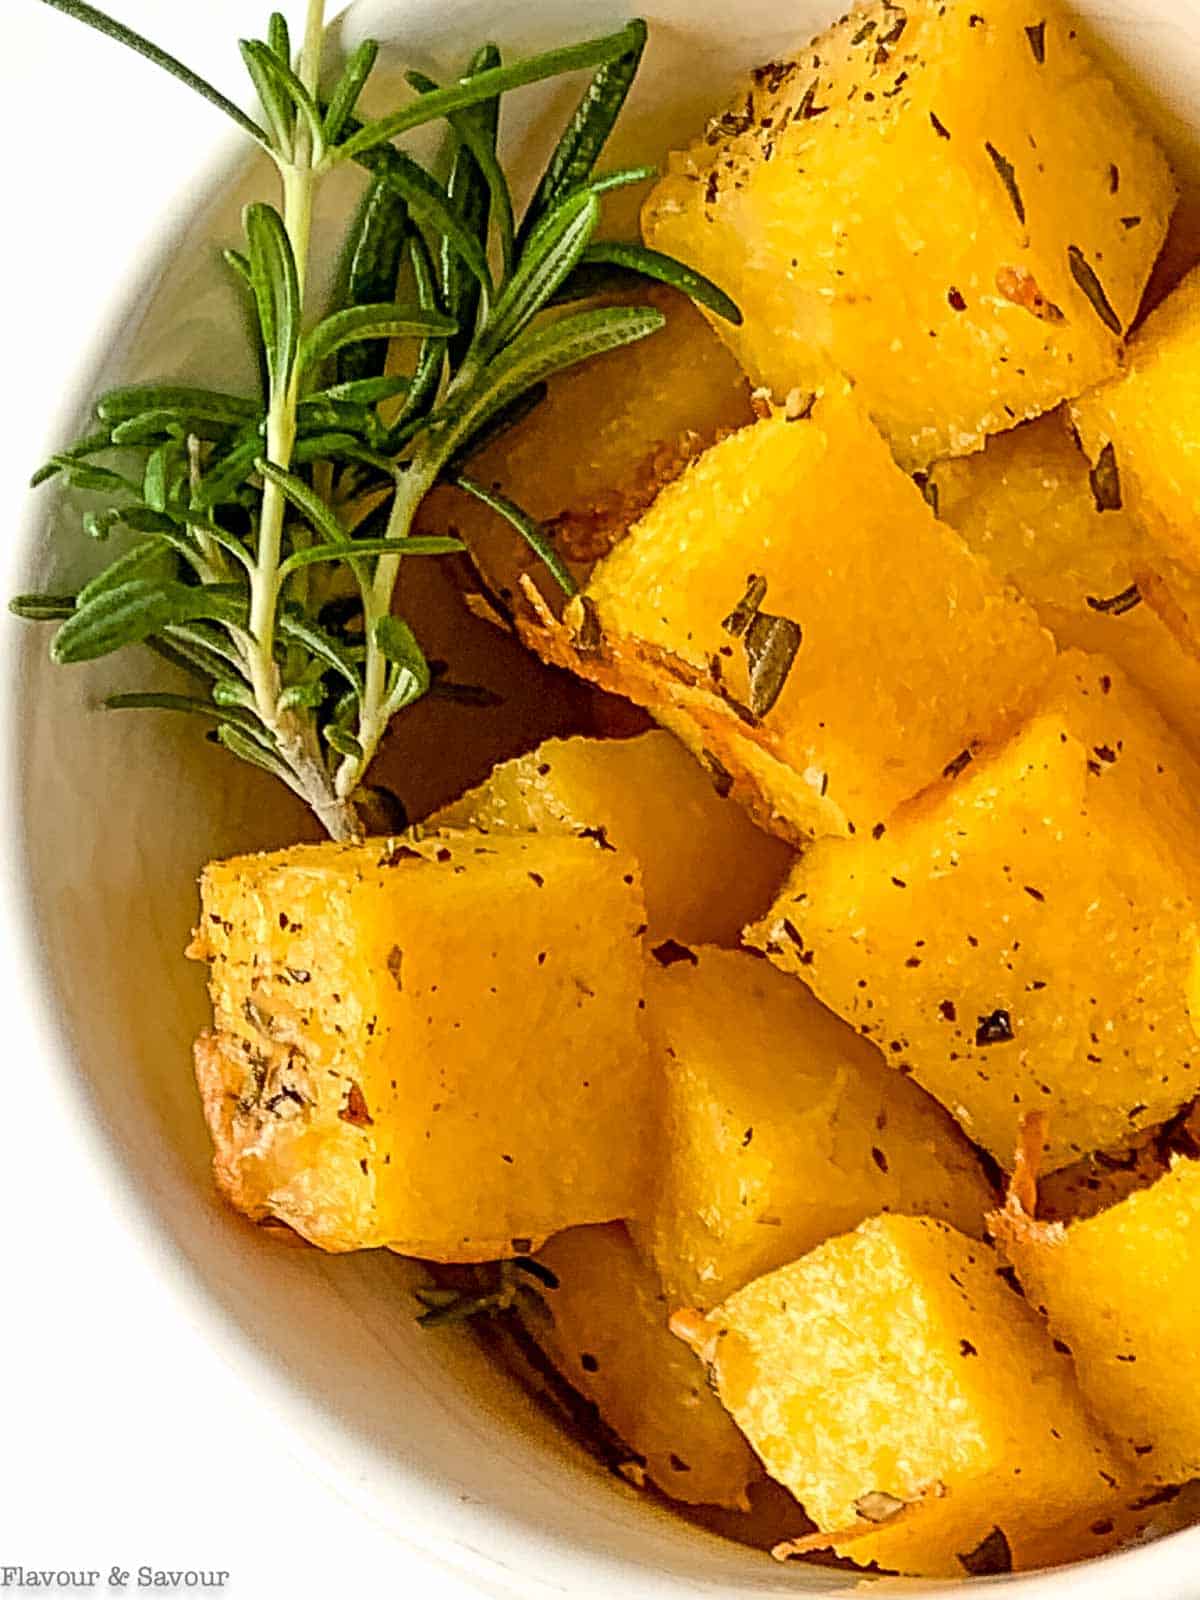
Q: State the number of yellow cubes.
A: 12